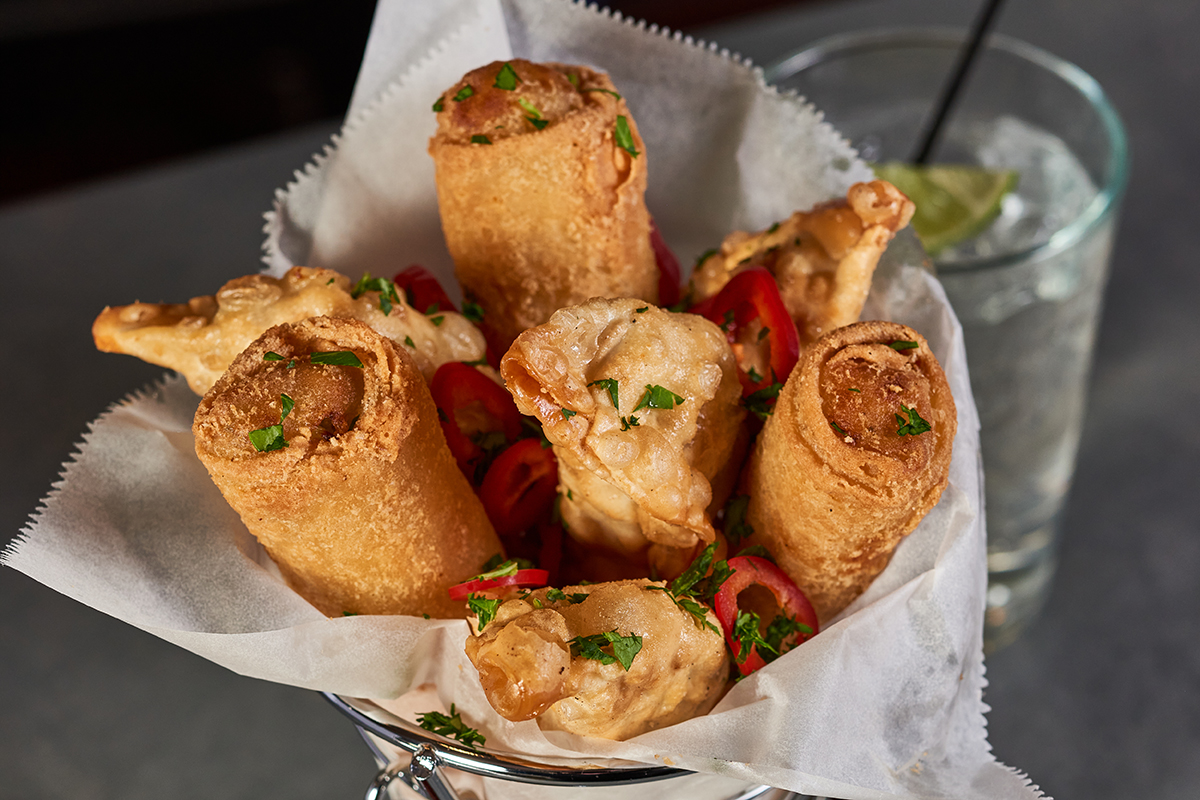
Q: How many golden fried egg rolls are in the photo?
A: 3